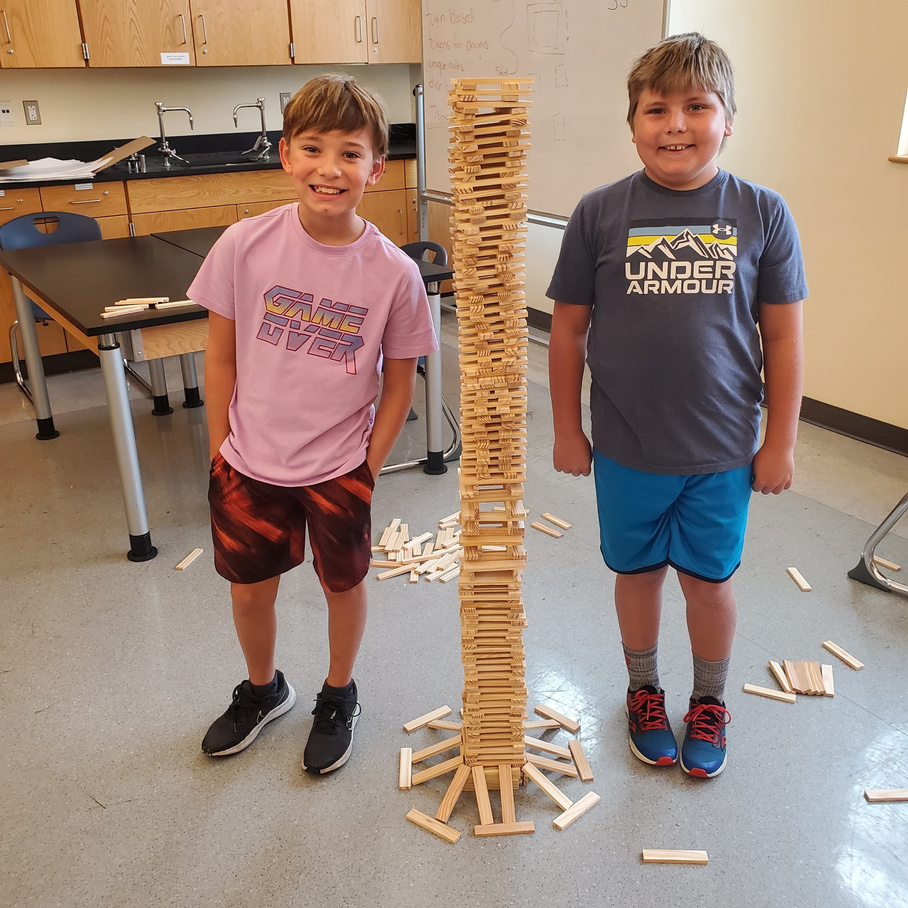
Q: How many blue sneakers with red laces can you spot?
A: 2